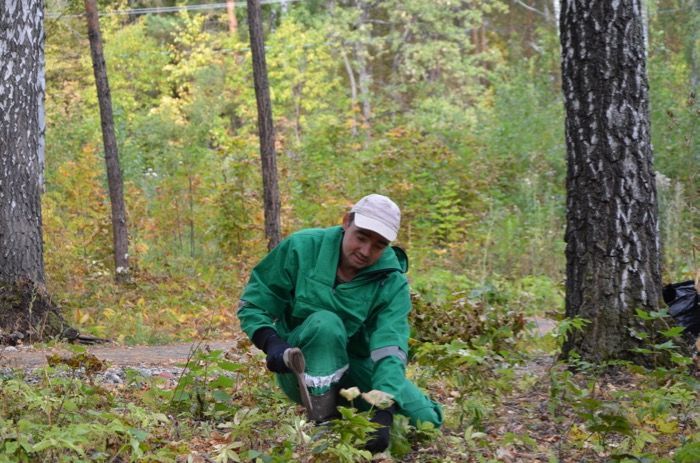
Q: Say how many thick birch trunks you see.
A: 2